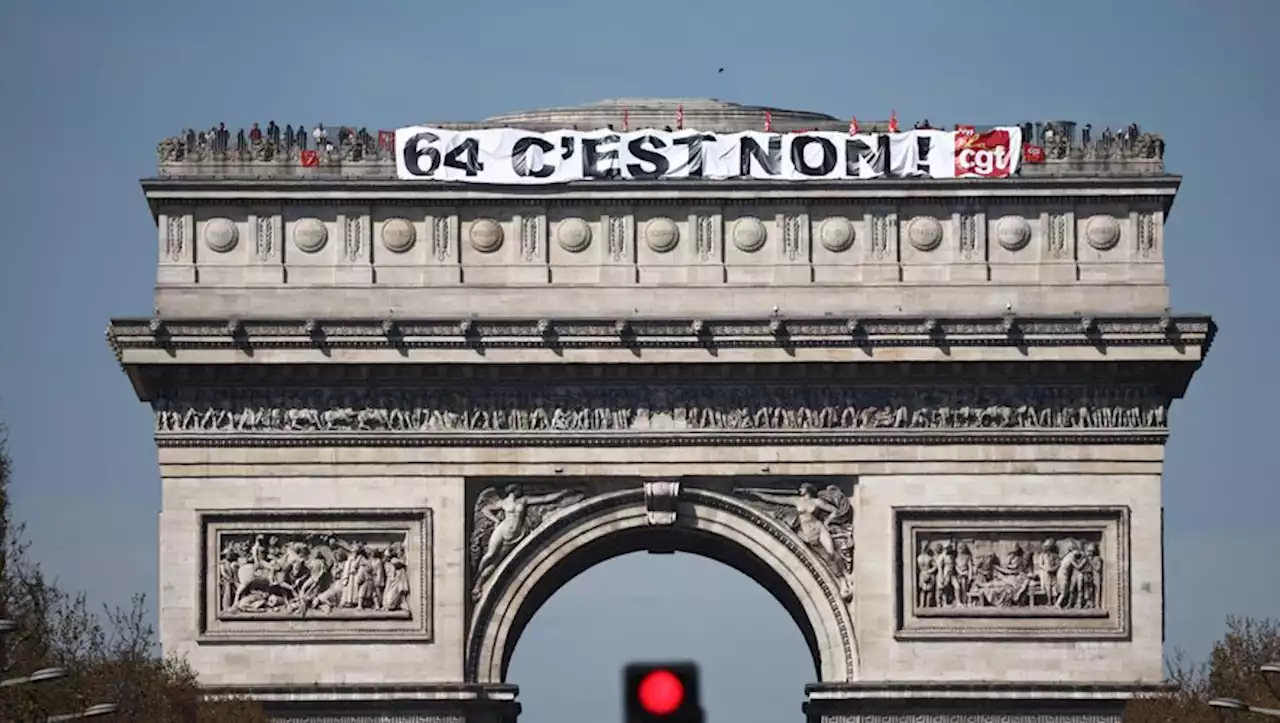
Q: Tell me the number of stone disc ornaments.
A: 11